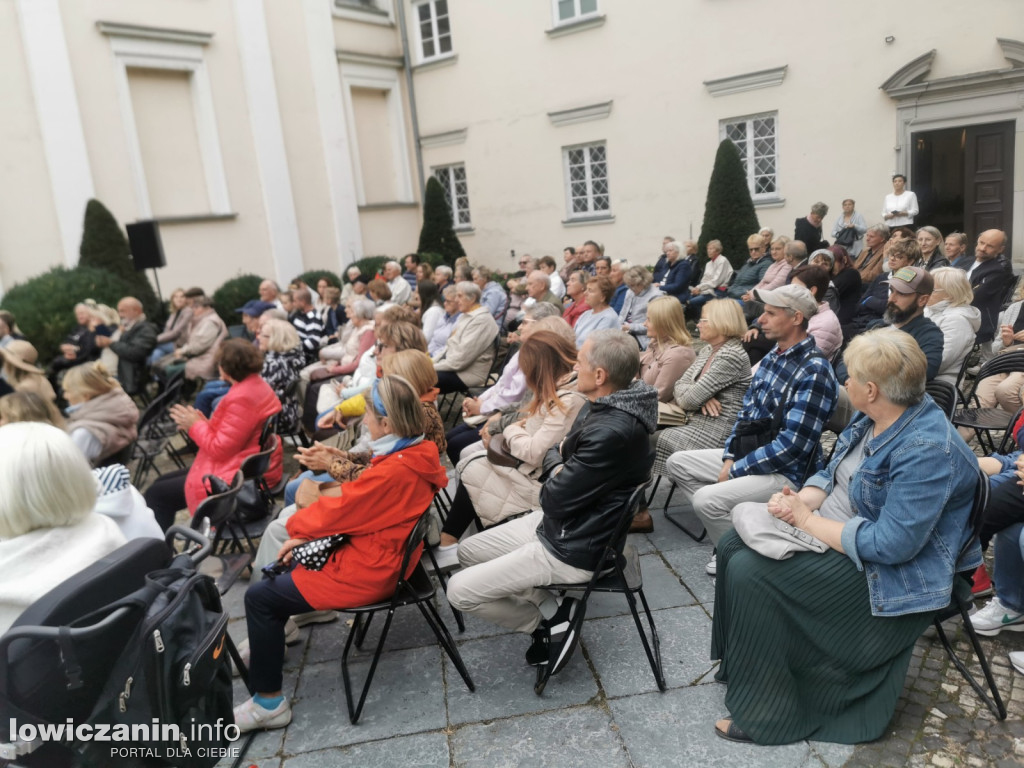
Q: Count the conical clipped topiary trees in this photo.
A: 3